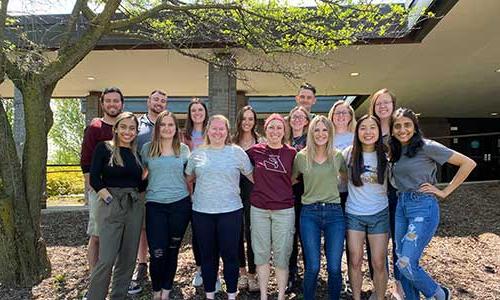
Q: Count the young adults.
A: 15